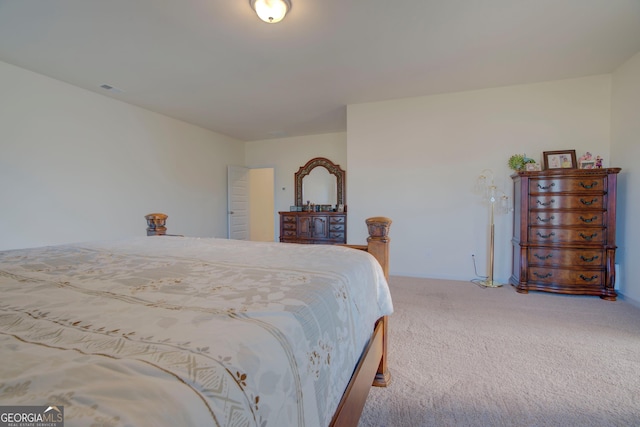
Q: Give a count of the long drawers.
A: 6